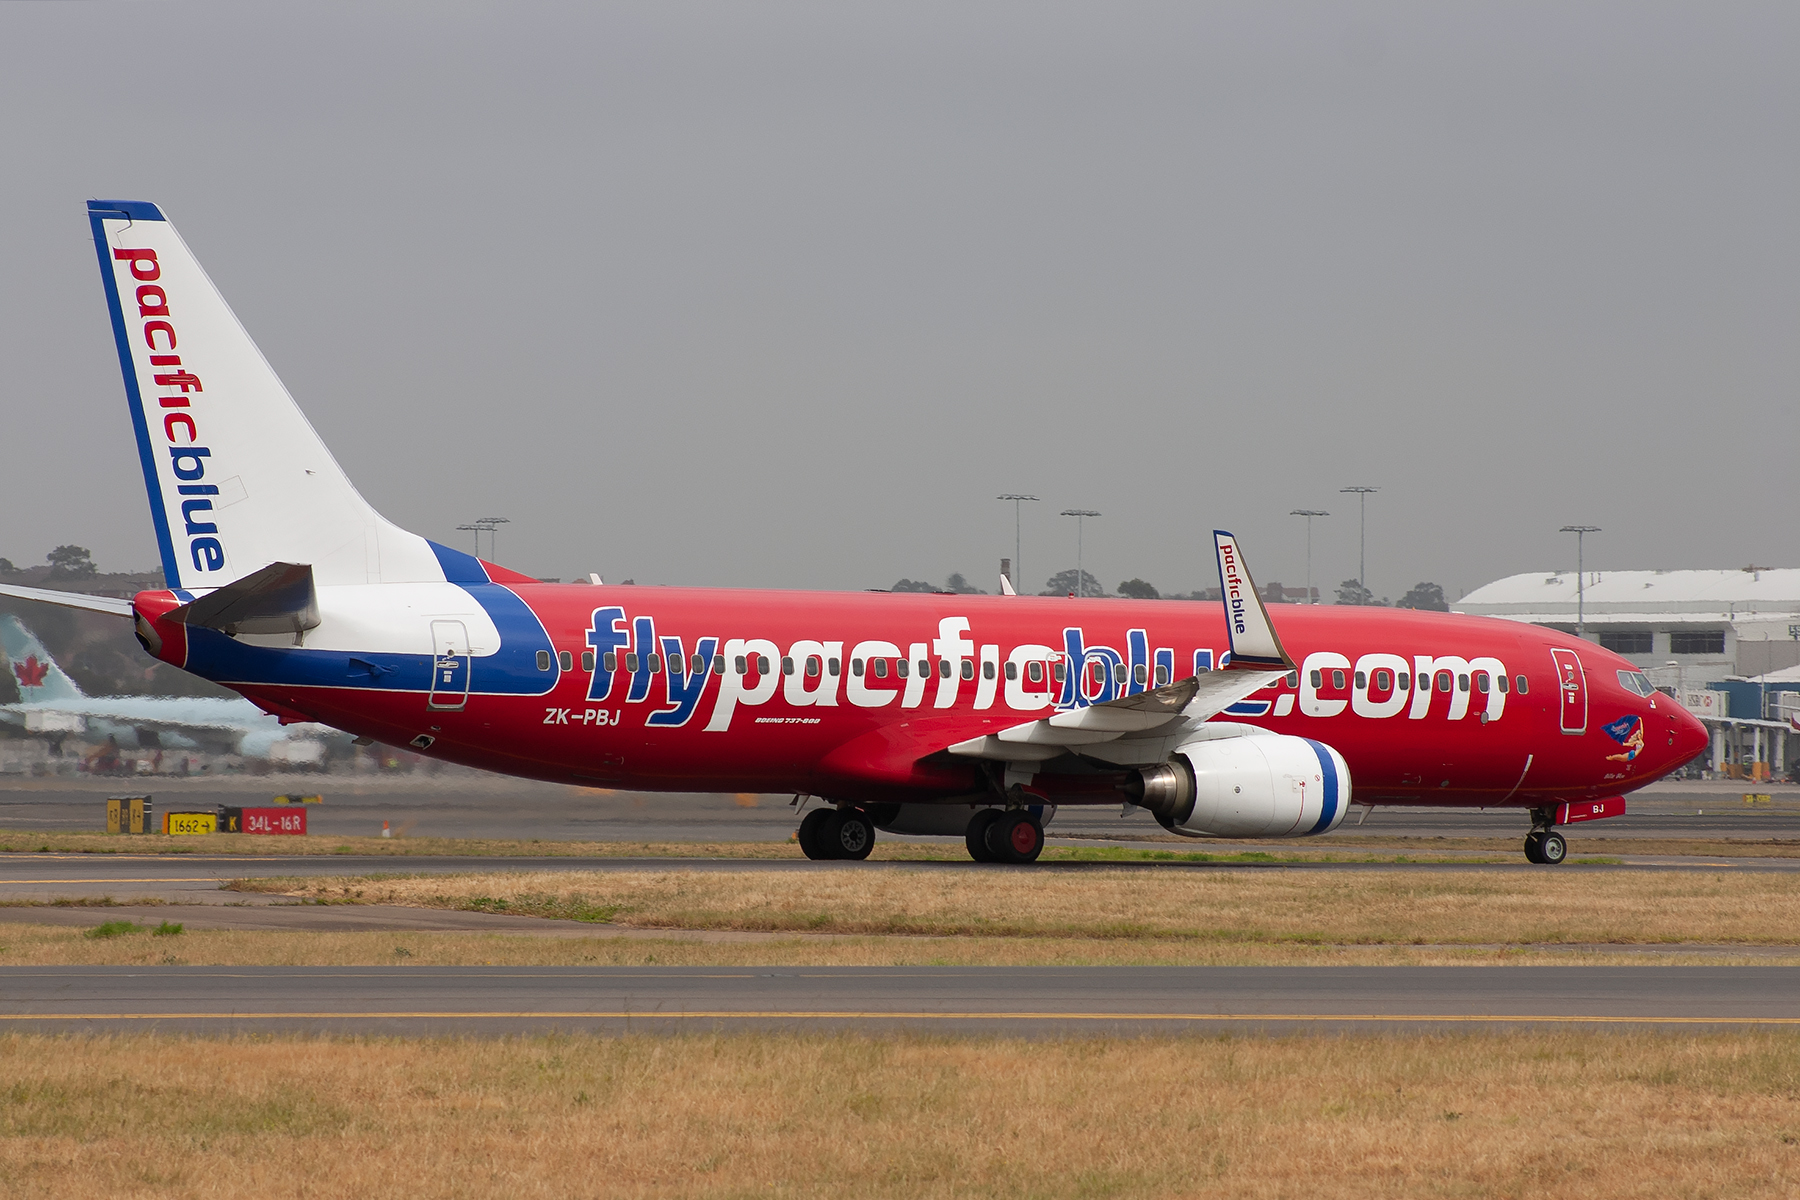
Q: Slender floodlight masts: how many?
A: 7